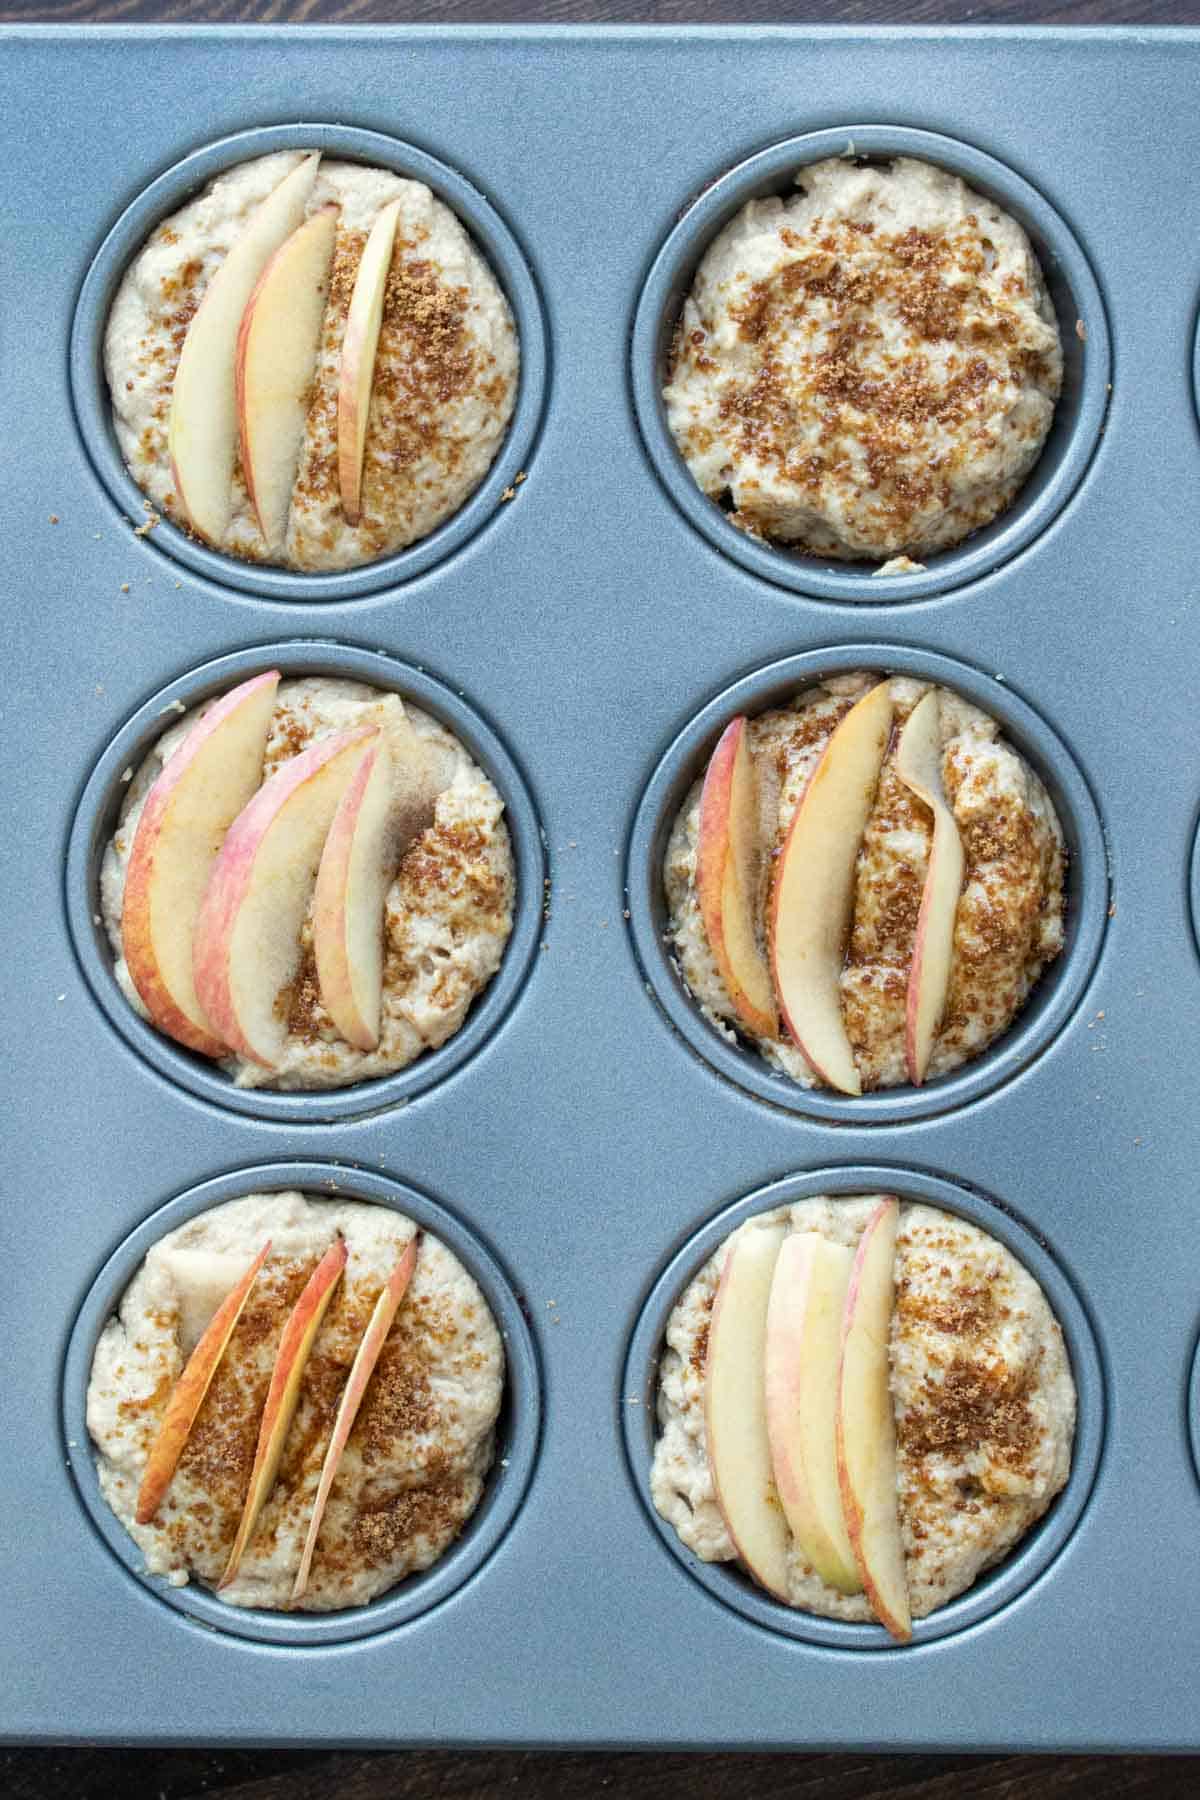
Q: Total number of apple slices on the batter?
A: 15